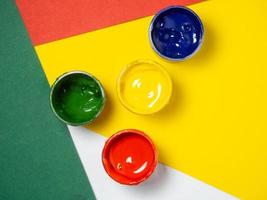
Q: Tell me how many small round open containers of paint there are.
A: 4